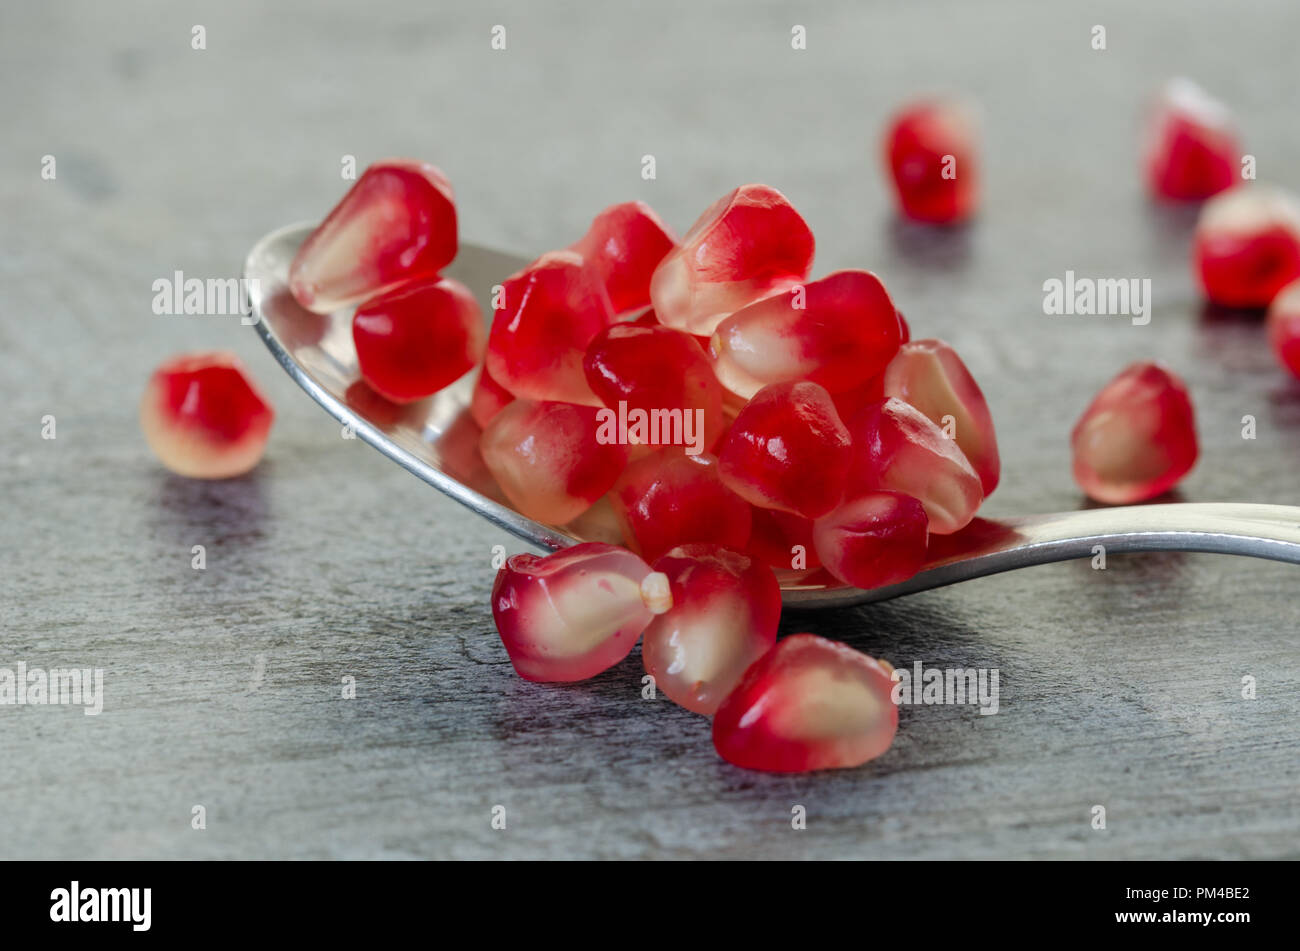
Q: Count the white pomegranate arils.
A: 0